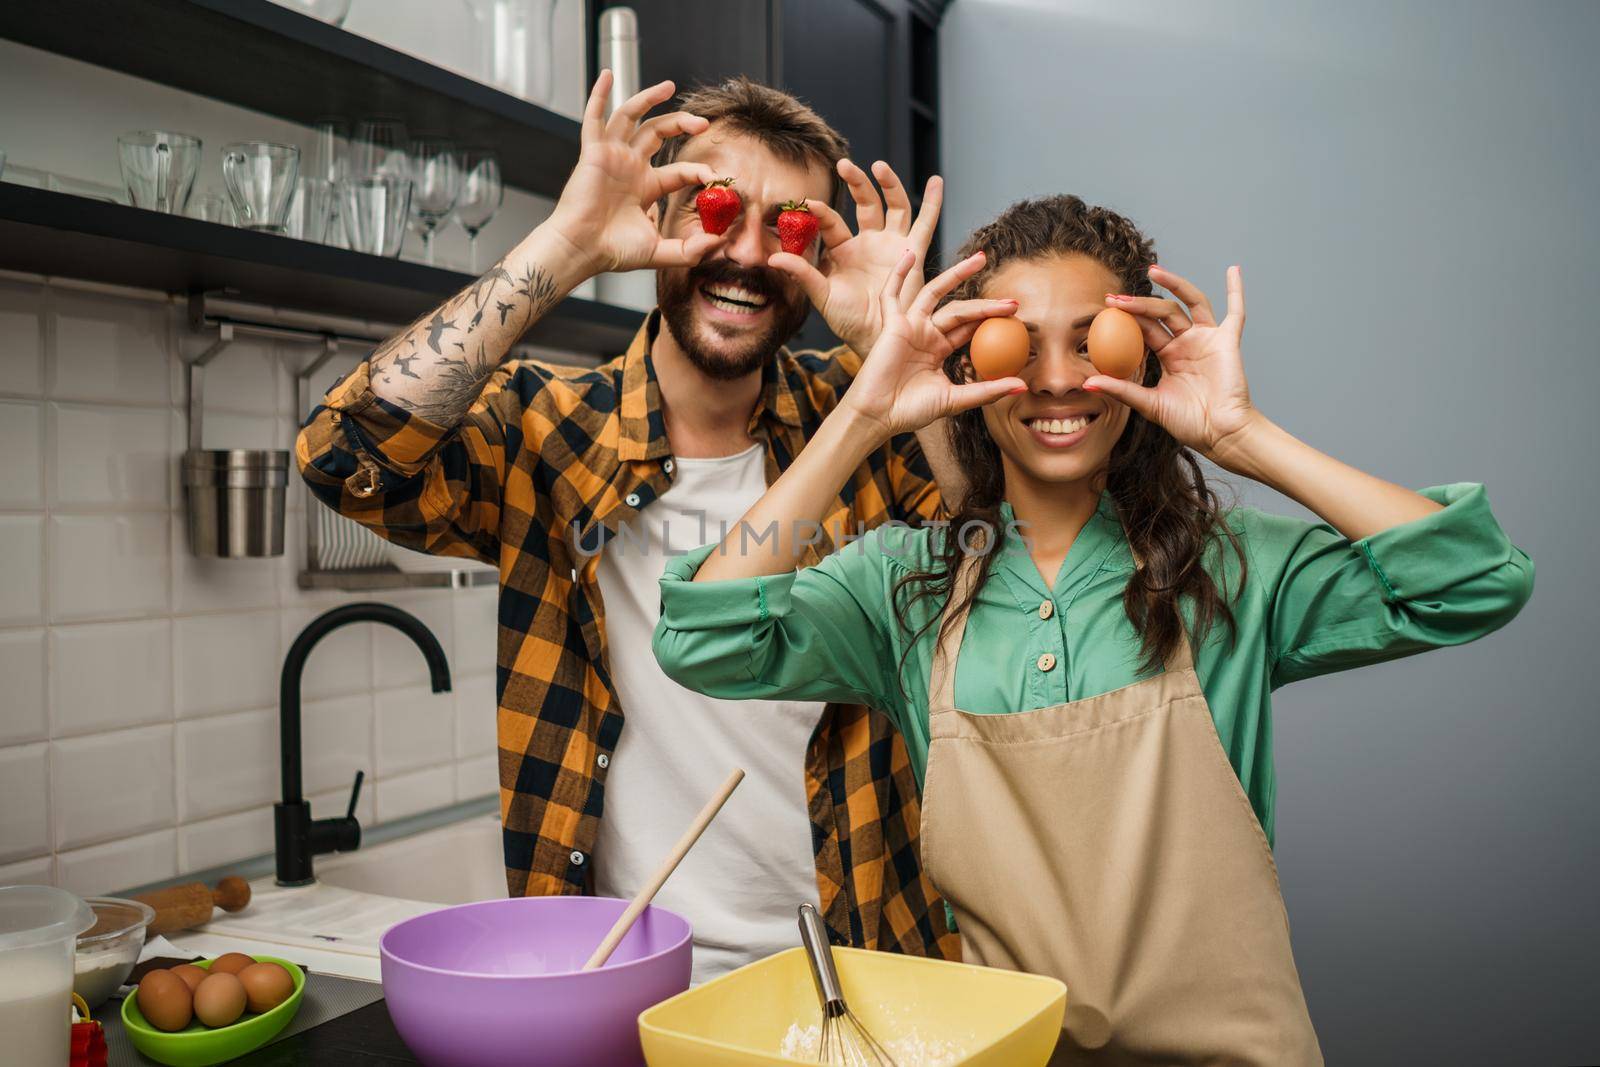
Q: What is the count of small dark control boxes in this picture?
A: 0